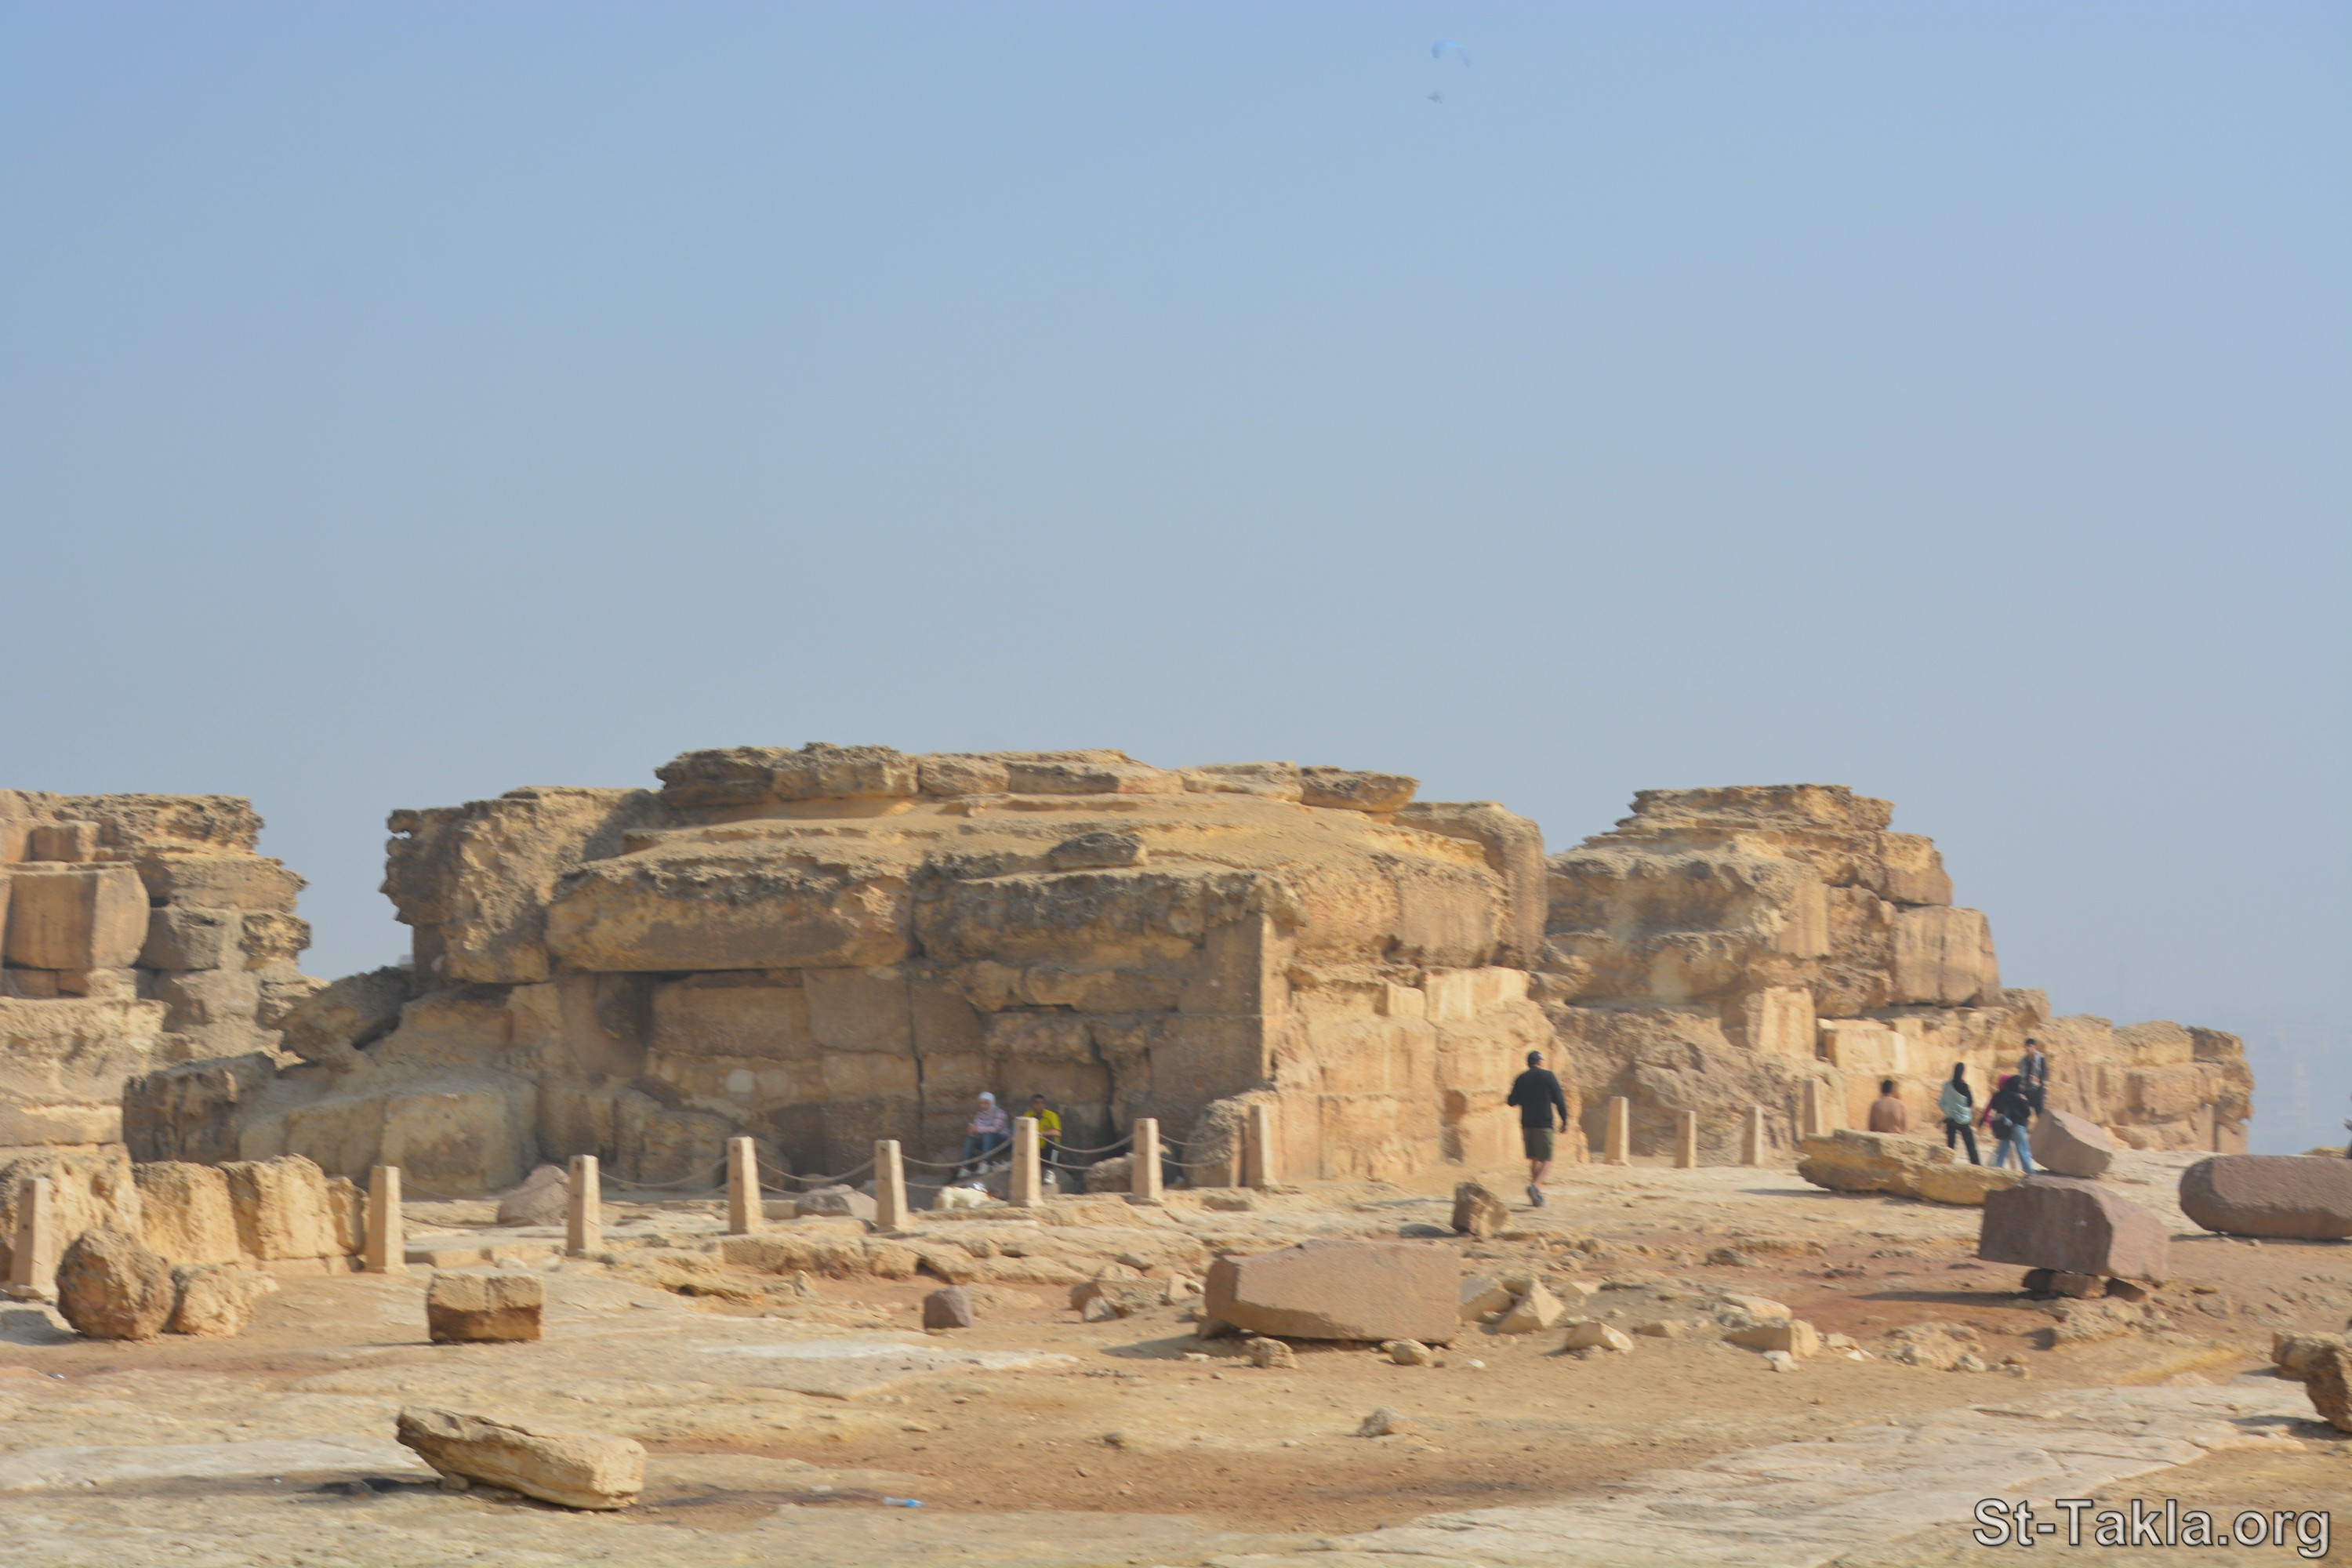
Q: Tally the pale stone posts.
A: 12